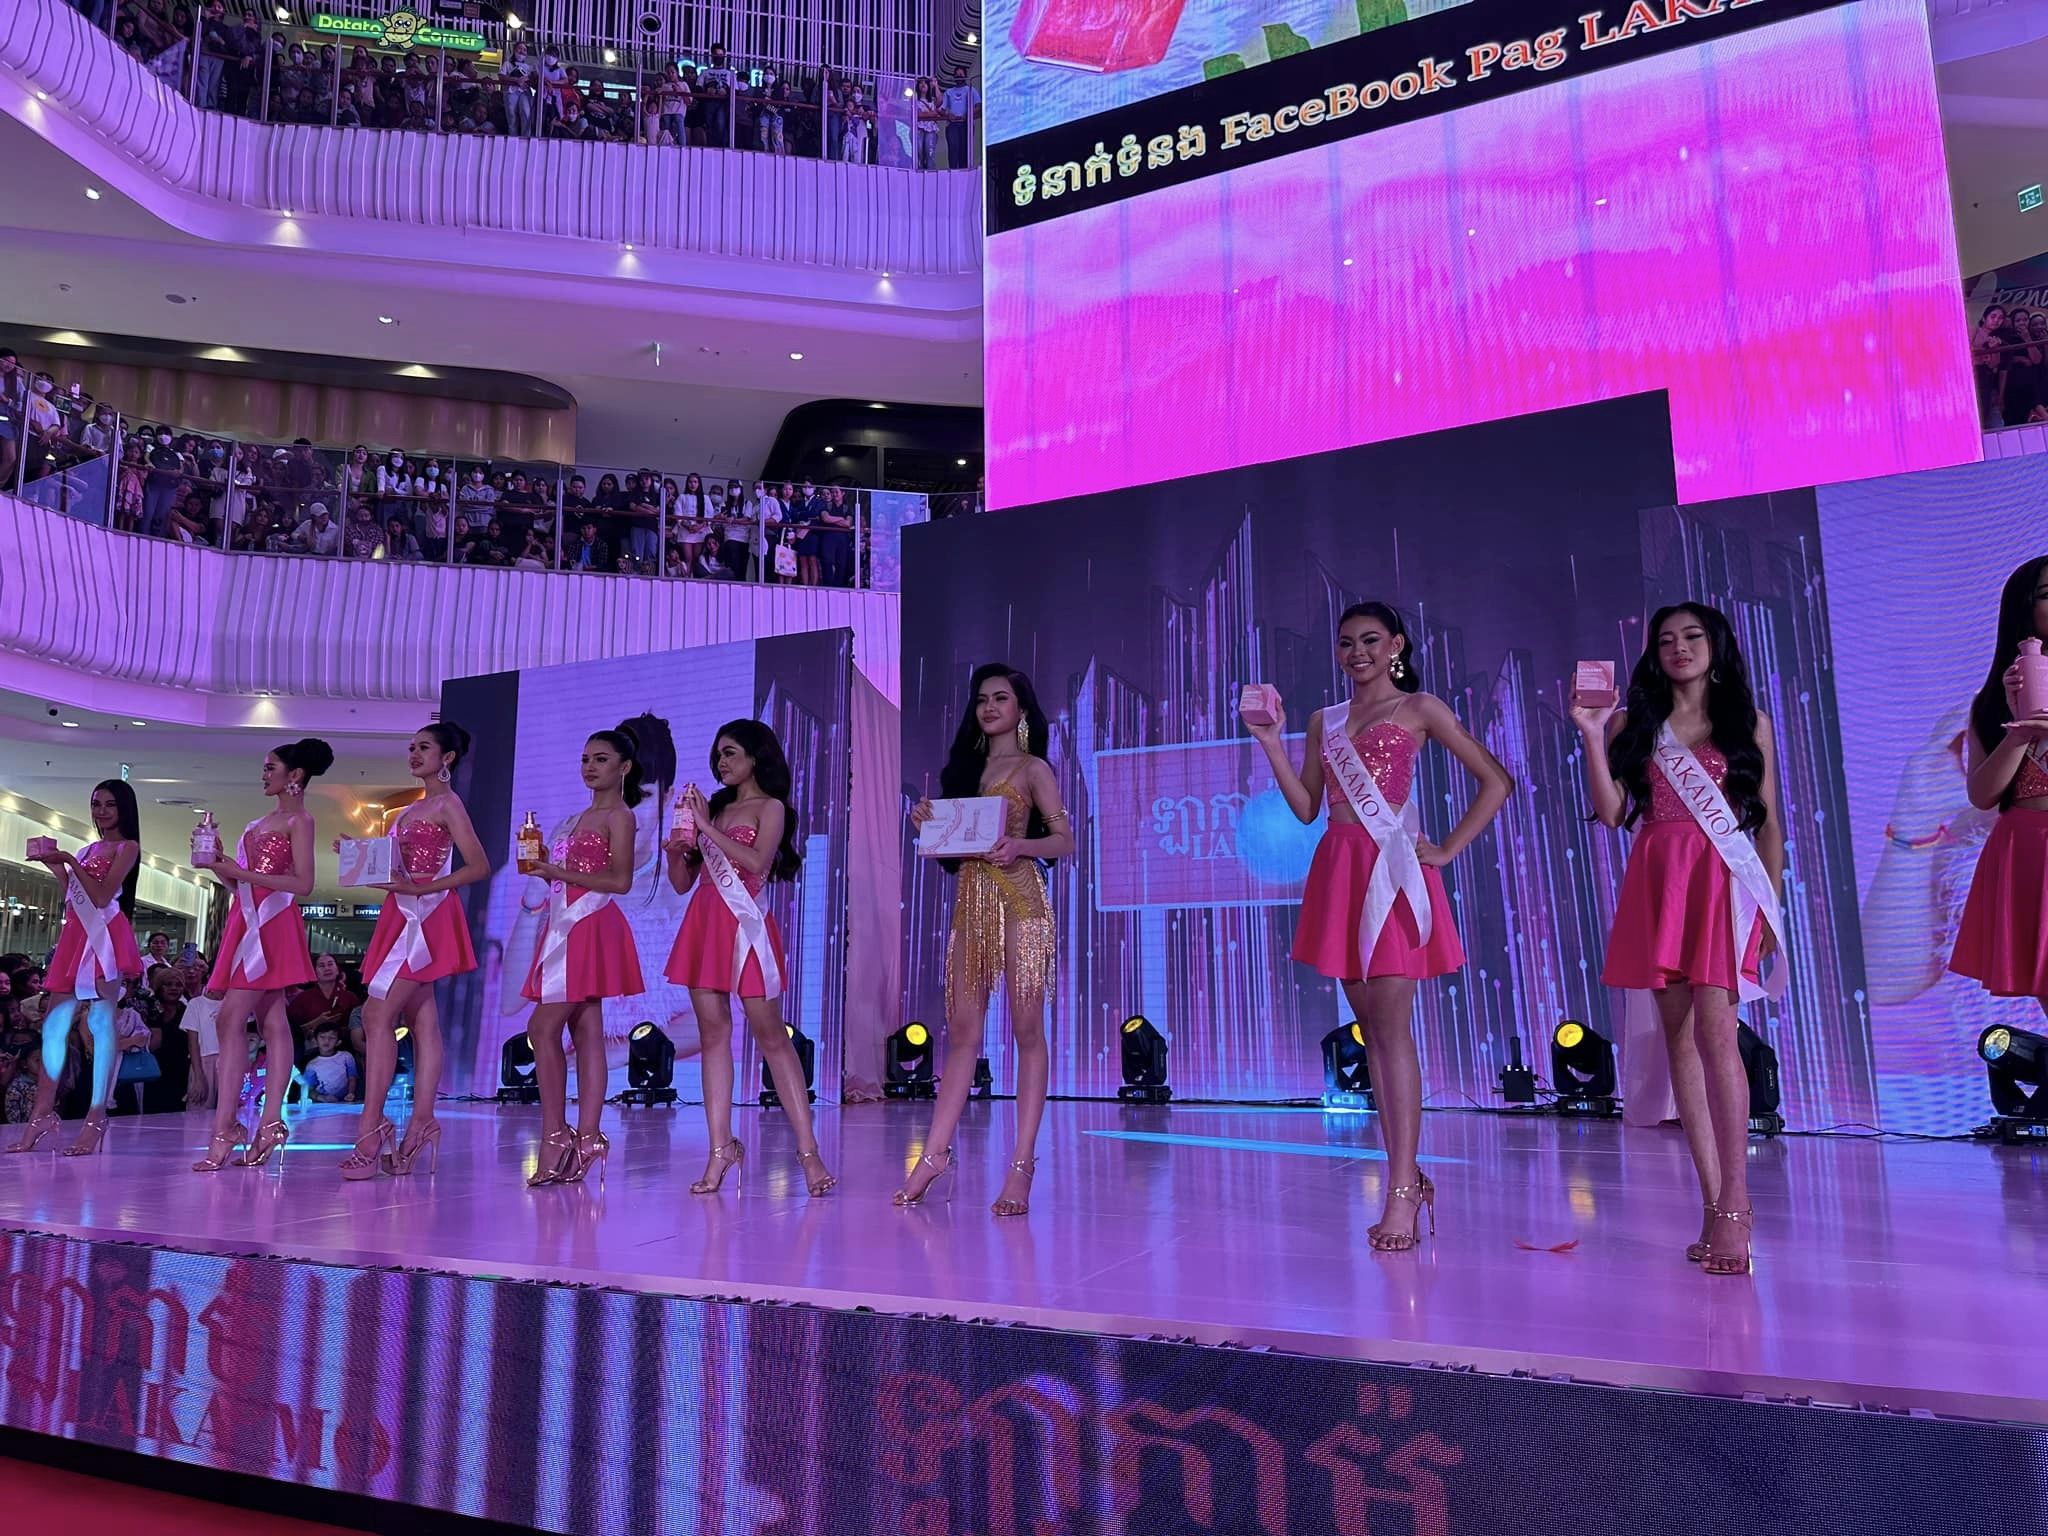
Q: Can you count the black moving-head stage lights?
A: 10